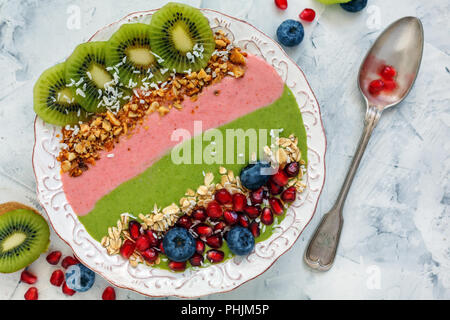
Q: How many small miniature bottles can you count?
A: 0